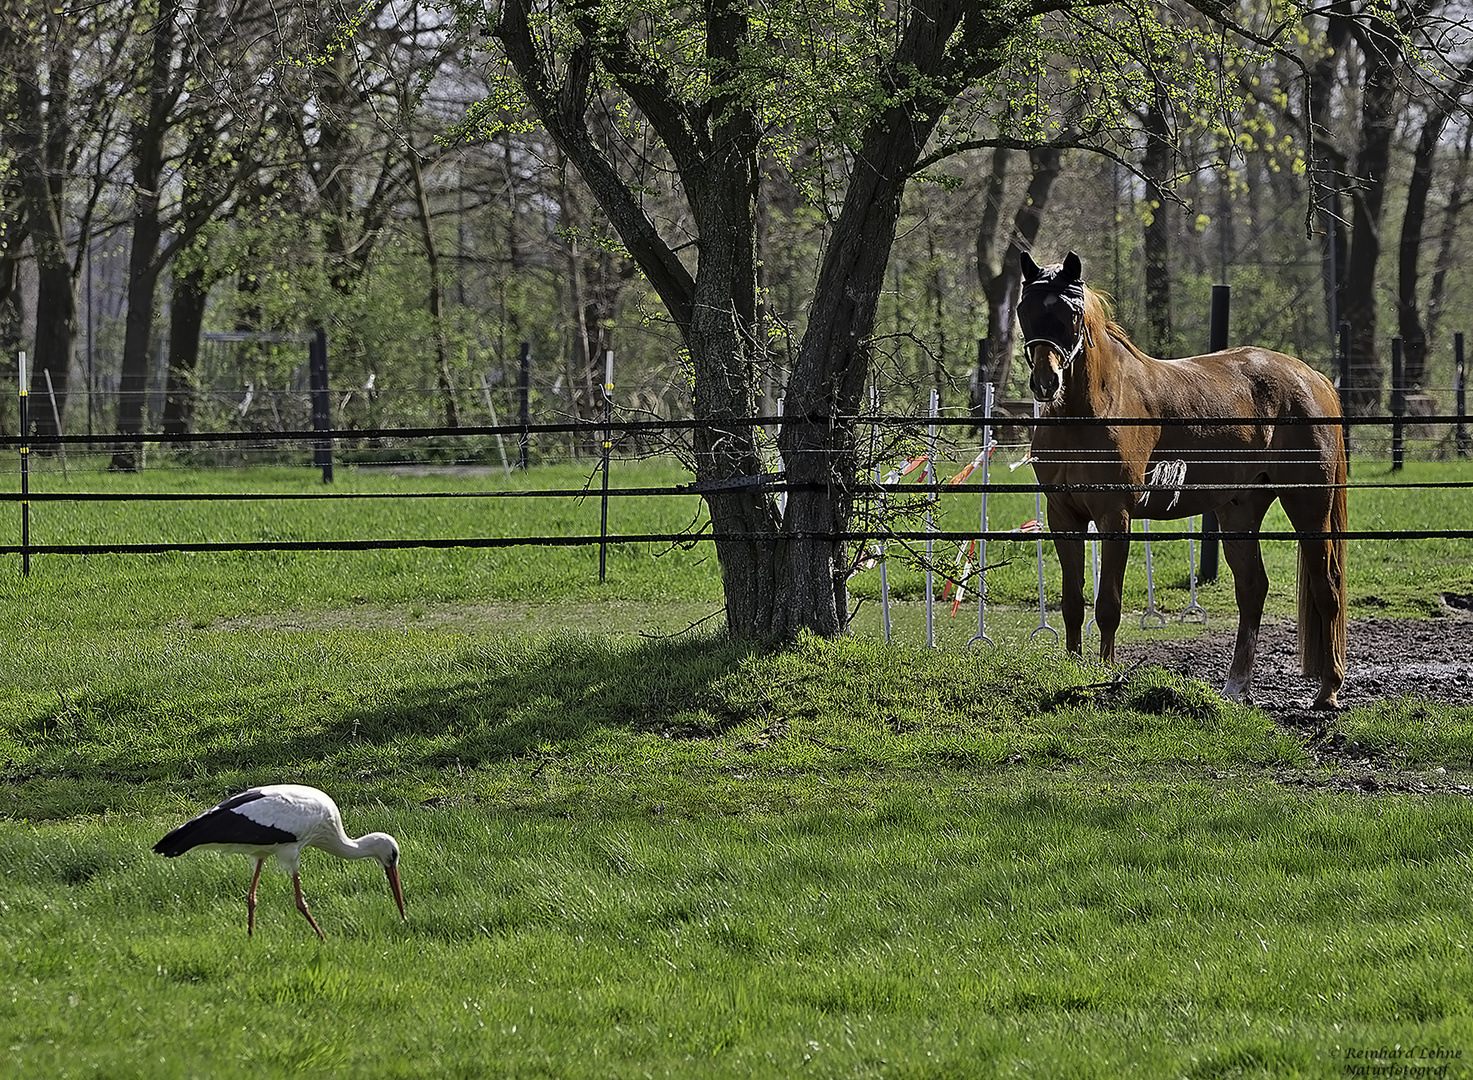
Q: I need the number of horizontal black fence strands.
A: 3